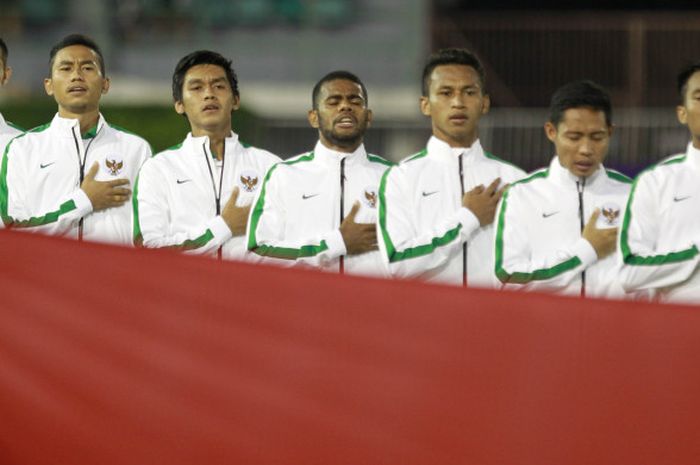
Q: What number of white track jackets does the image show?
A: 7